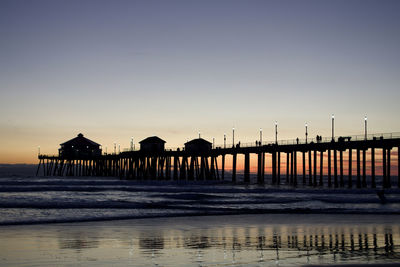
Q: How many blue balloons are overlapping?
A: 0